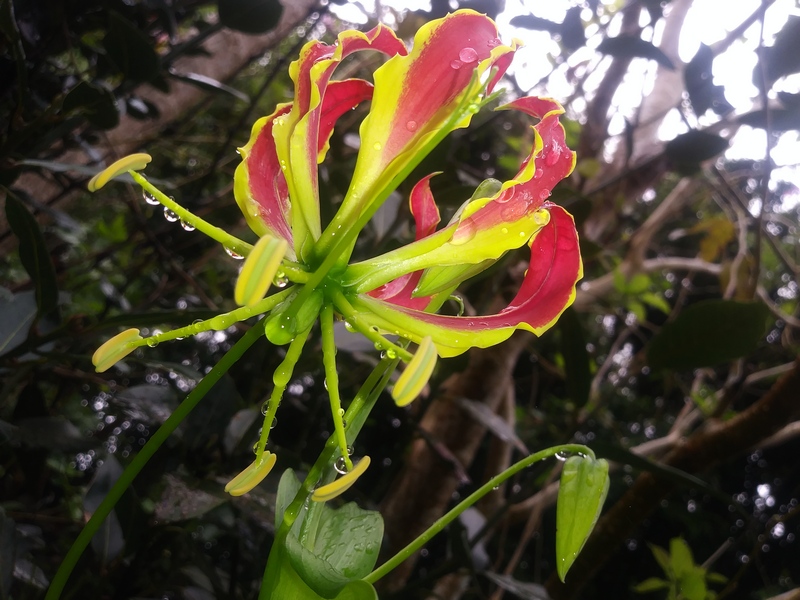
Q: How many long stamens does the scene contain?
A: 6